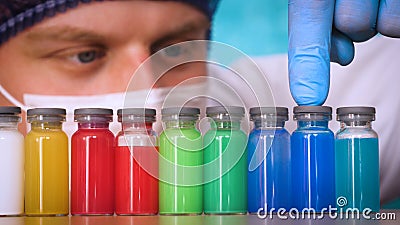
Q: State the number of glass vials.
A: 9